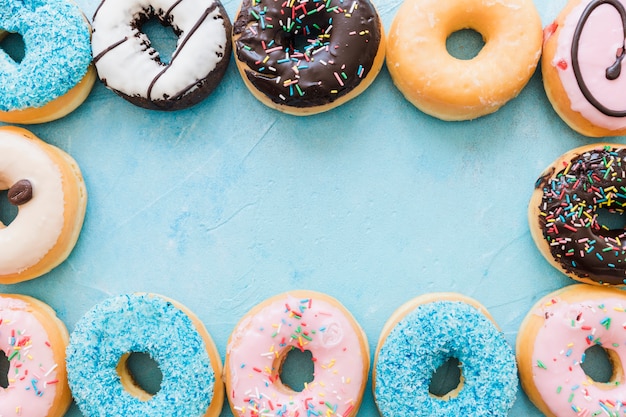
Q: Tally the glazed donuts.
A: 1